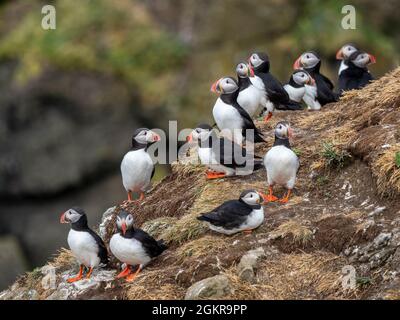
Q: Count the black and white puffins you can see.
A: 13